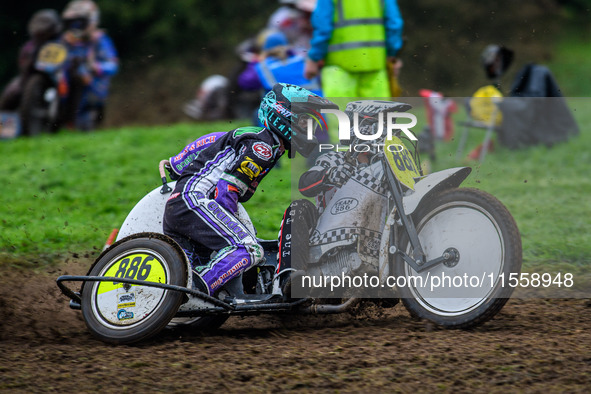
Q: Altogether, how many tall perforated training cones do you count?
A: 0